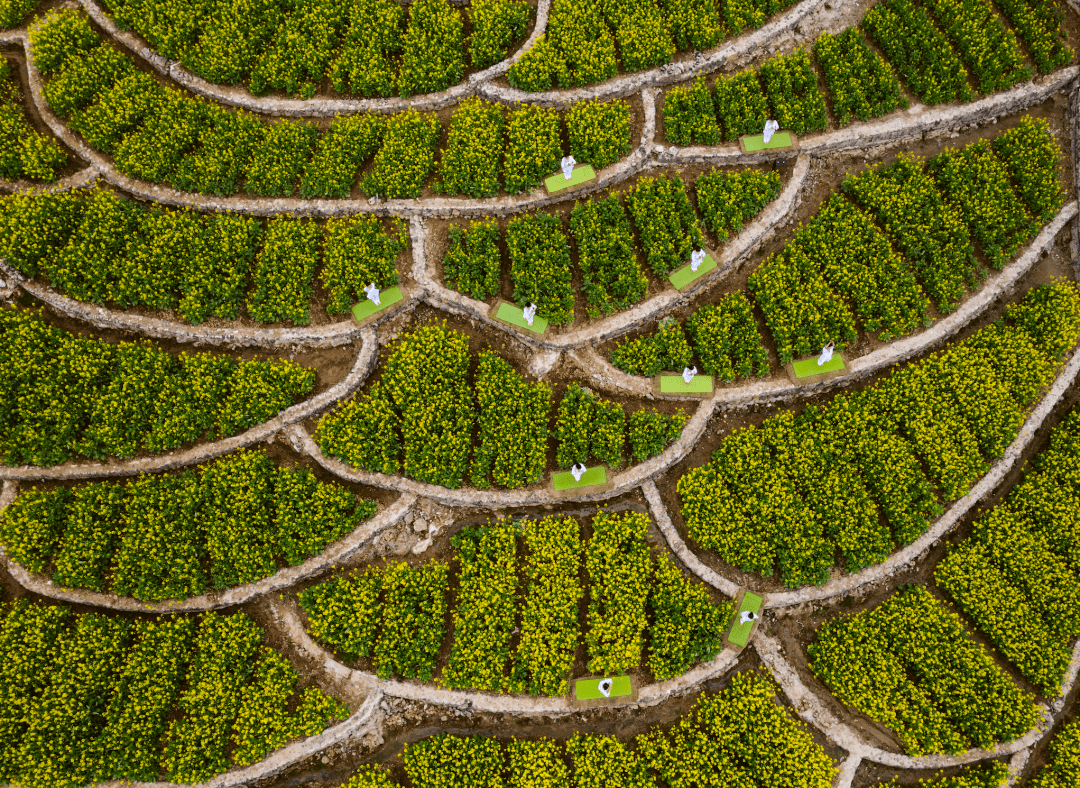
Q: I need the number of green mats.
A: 10